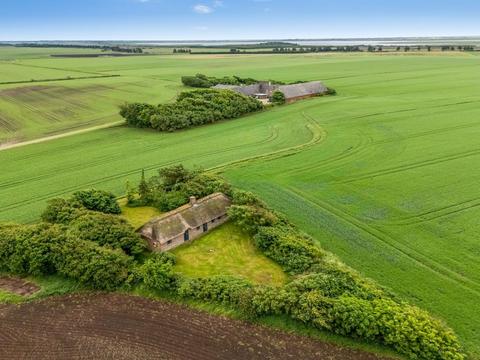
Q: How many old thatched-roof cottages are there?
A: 1